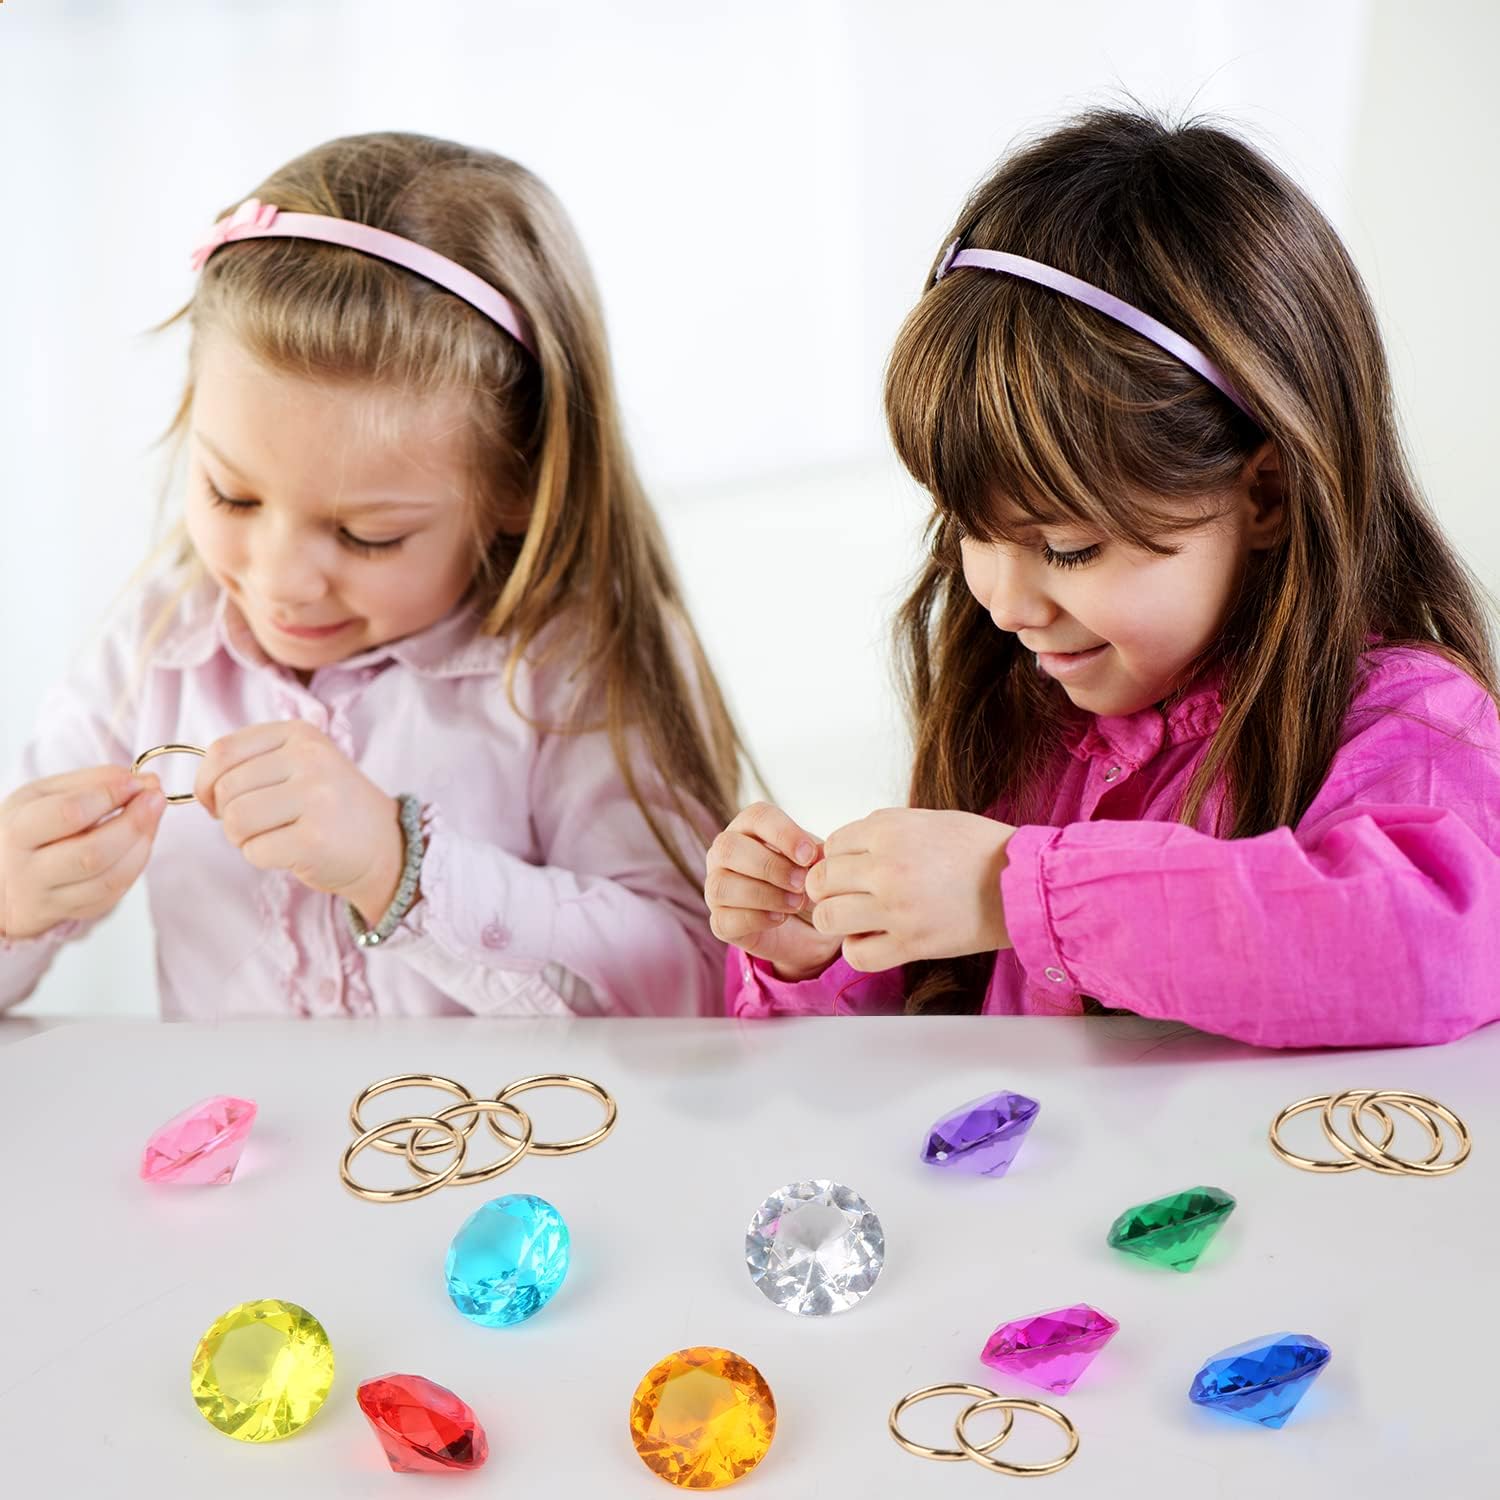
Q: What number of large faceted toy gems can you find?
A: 10